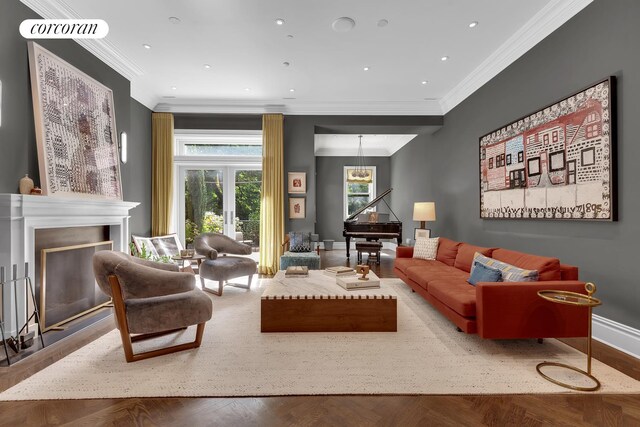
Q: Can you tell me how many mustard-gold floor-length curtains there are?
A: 2